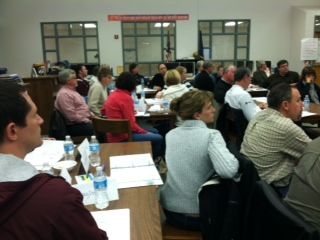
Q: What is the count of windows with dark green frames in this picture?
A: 3